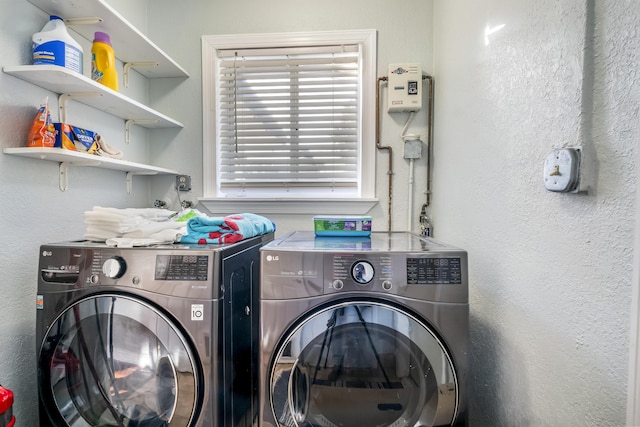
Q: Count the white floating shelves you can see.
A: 3